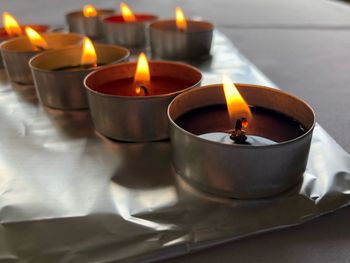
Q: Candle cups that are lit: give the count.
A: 8